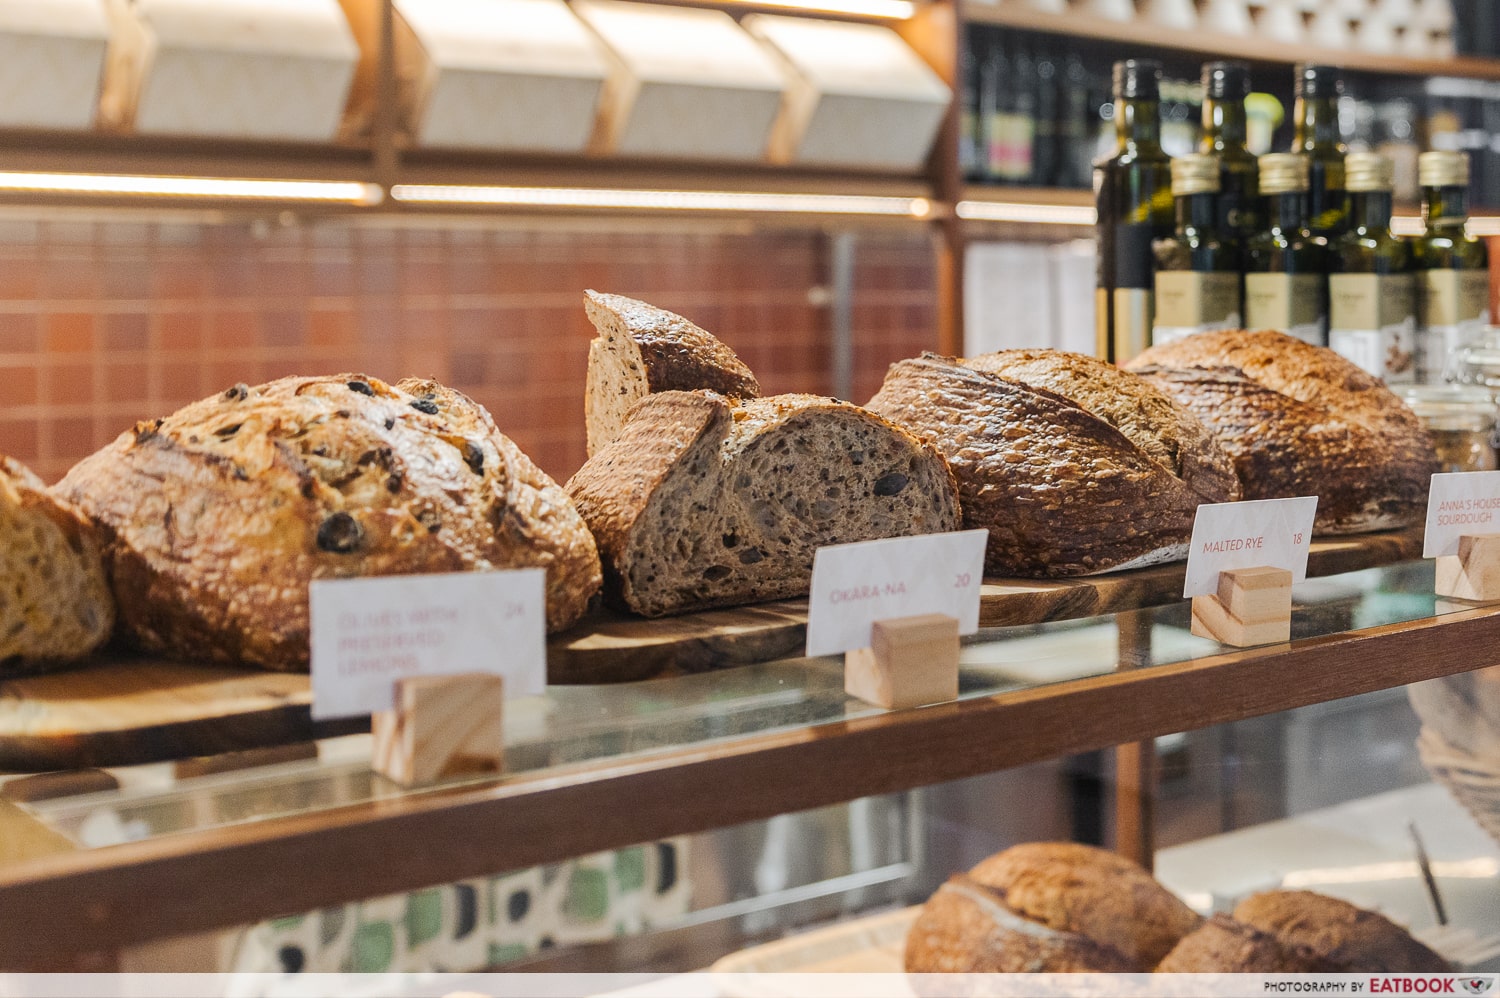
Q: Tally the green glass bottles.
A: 7